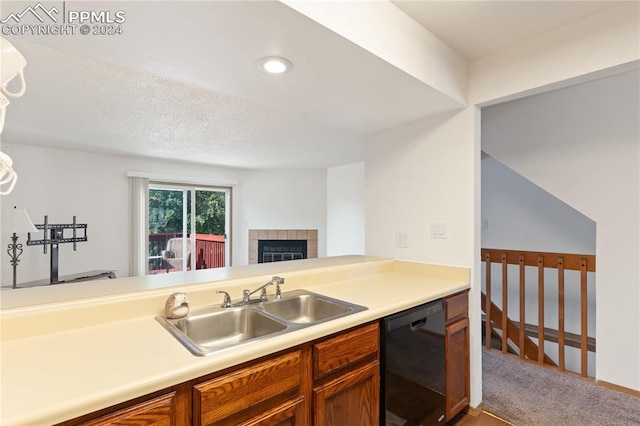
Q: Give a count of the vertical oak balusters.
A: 6